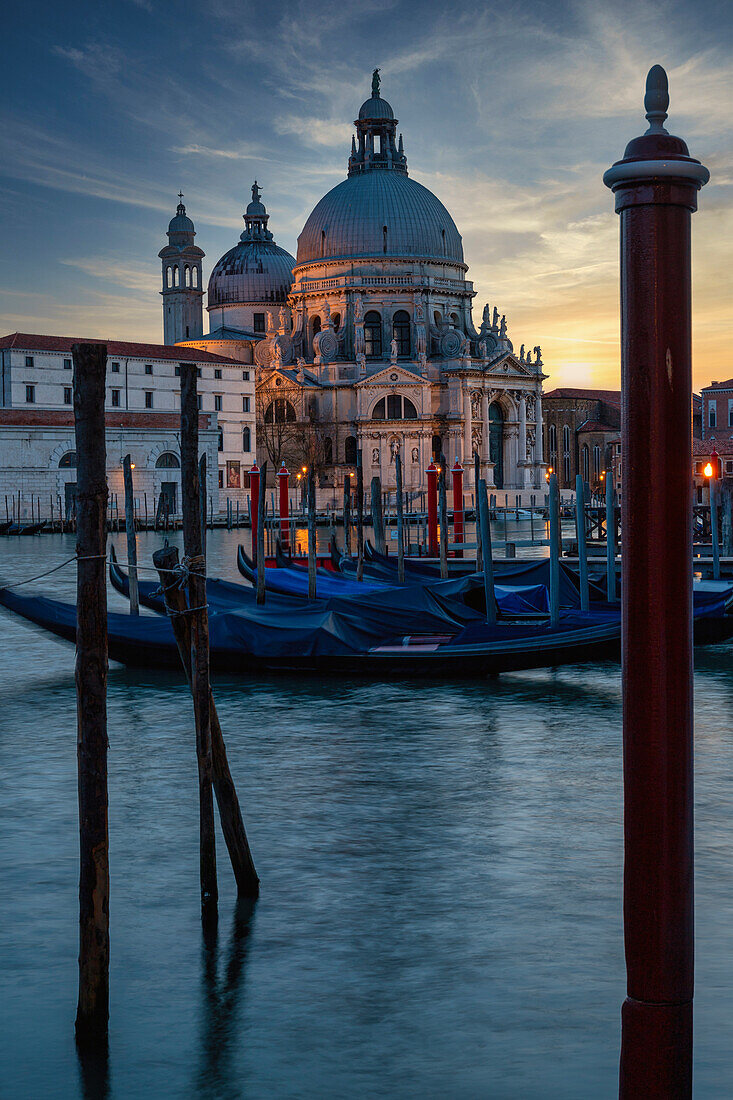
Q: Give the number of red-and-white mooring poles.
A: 5